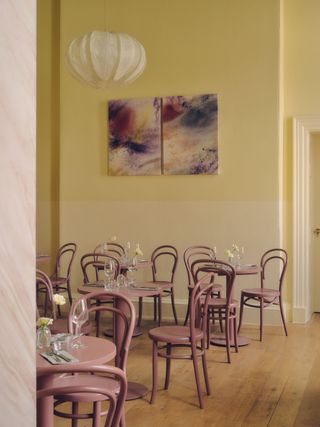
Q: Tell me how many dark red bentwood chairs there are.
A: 11